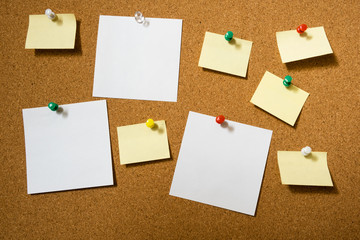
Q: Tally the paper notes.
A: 9